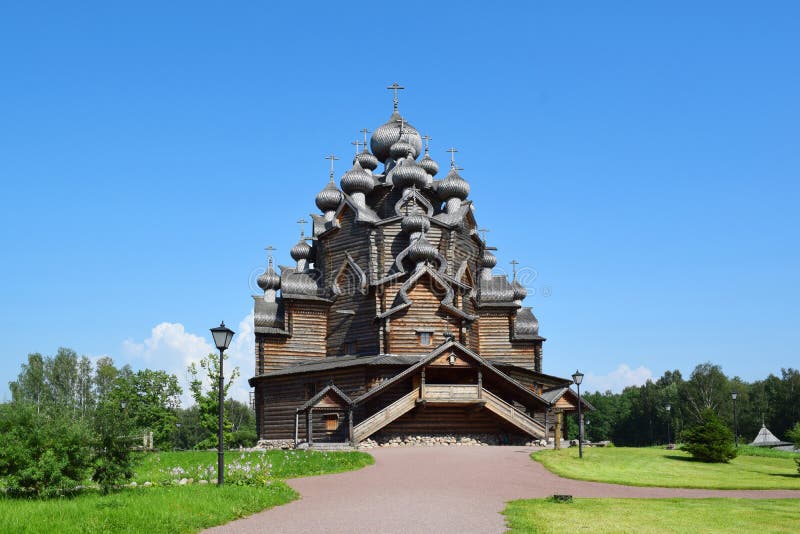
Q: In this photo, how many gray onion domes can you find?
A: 14